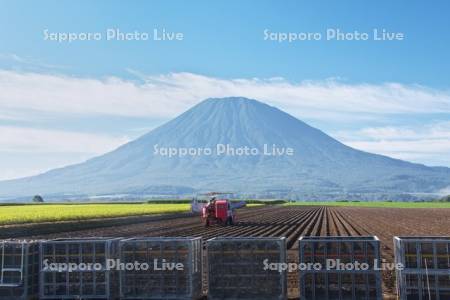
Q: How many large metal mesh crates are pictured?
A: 6